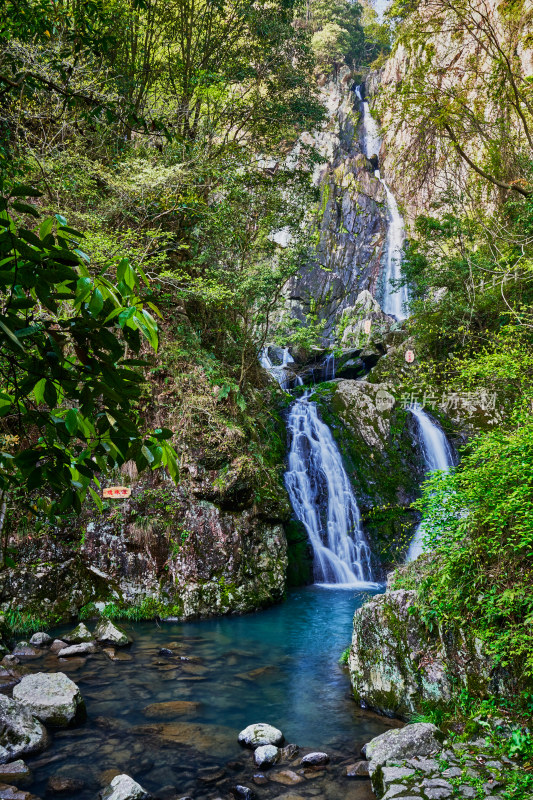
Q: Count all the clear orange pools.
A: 0